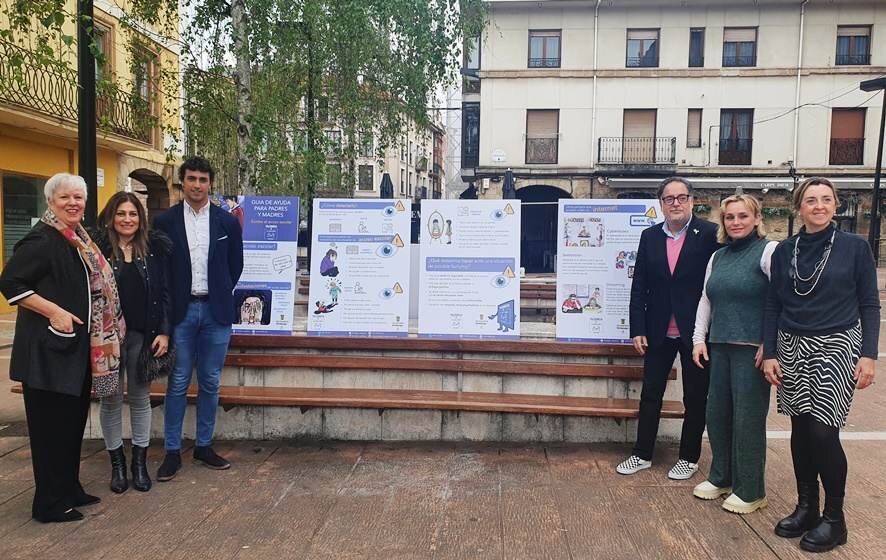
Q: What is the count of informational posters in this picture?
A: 4